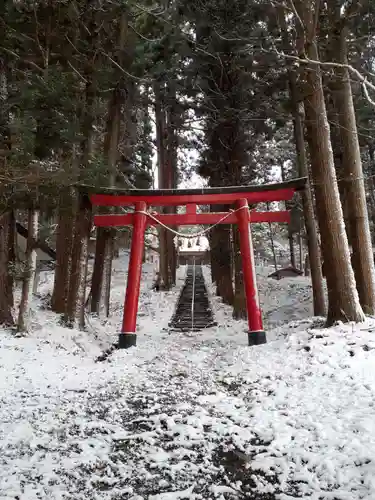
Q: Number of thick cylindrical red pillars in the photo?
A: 2